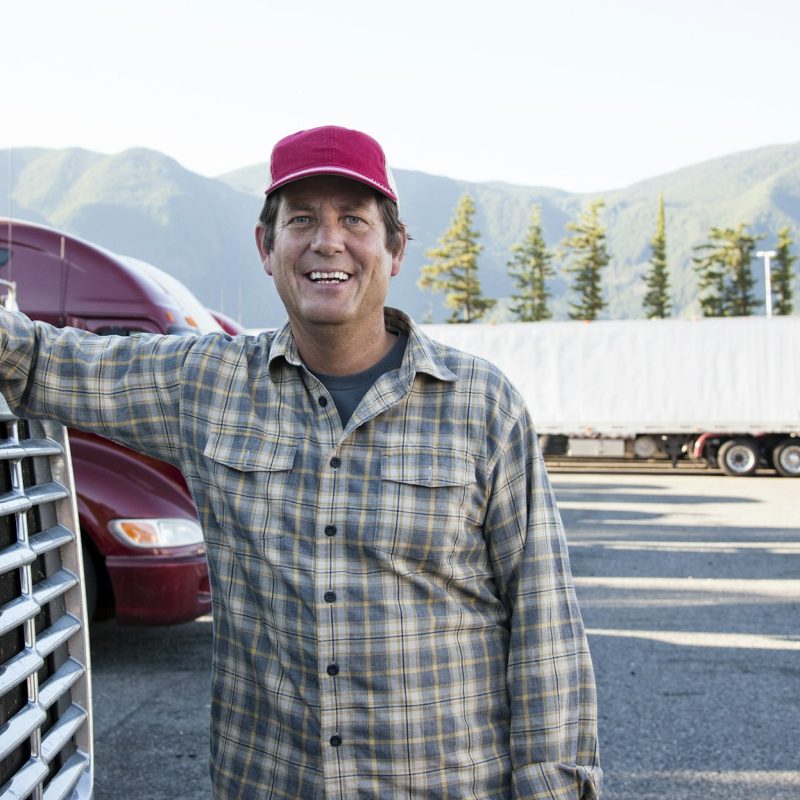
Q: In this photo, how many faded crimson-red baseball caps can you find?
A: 1